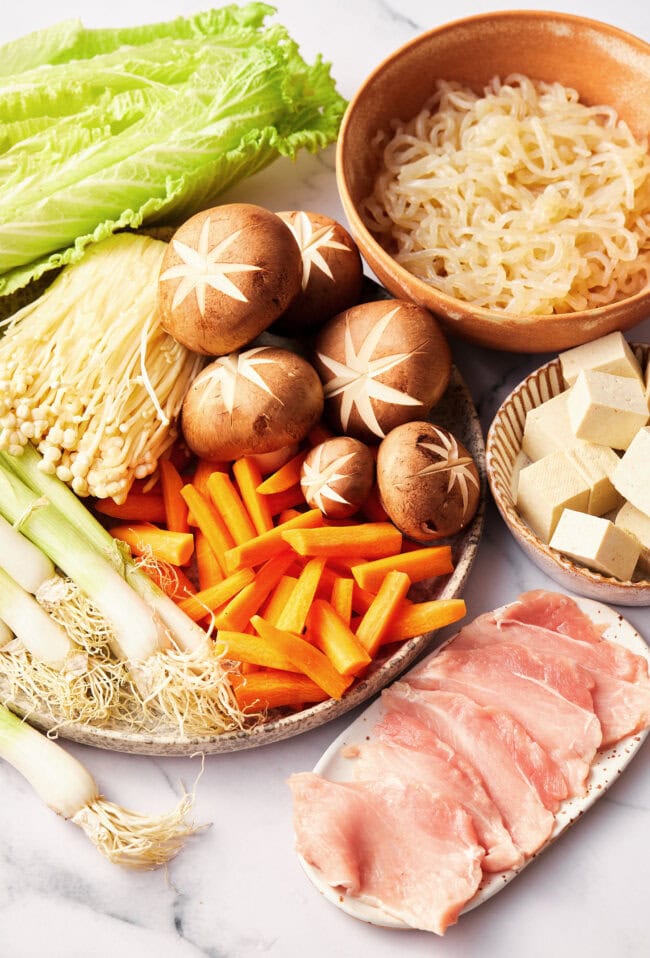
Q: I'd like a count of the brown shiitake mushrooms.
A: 6